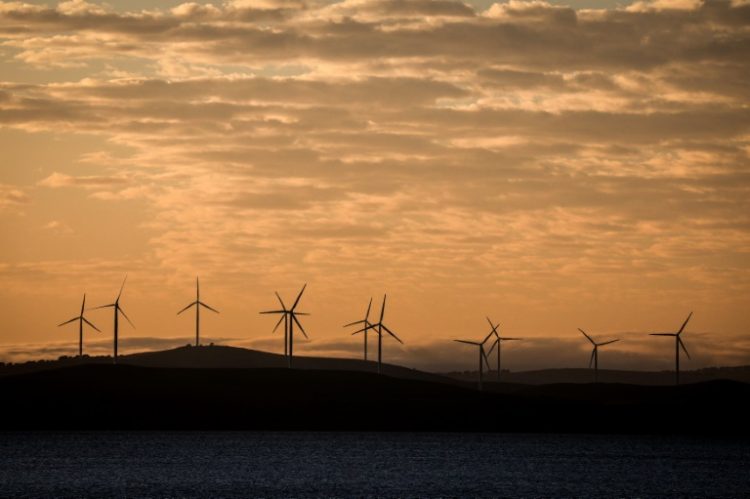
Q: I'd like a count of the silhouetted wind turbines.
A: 11